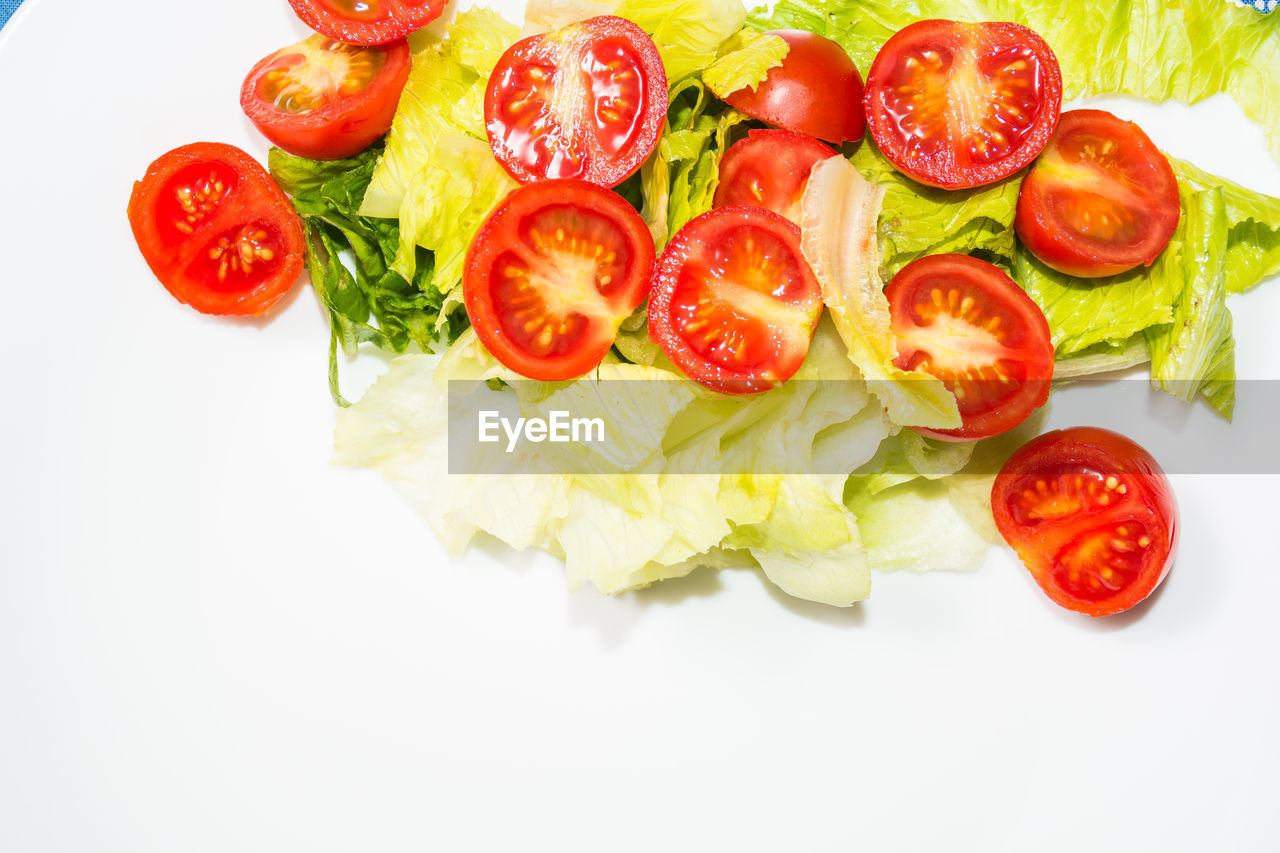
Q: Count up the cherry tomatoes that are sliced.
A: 12